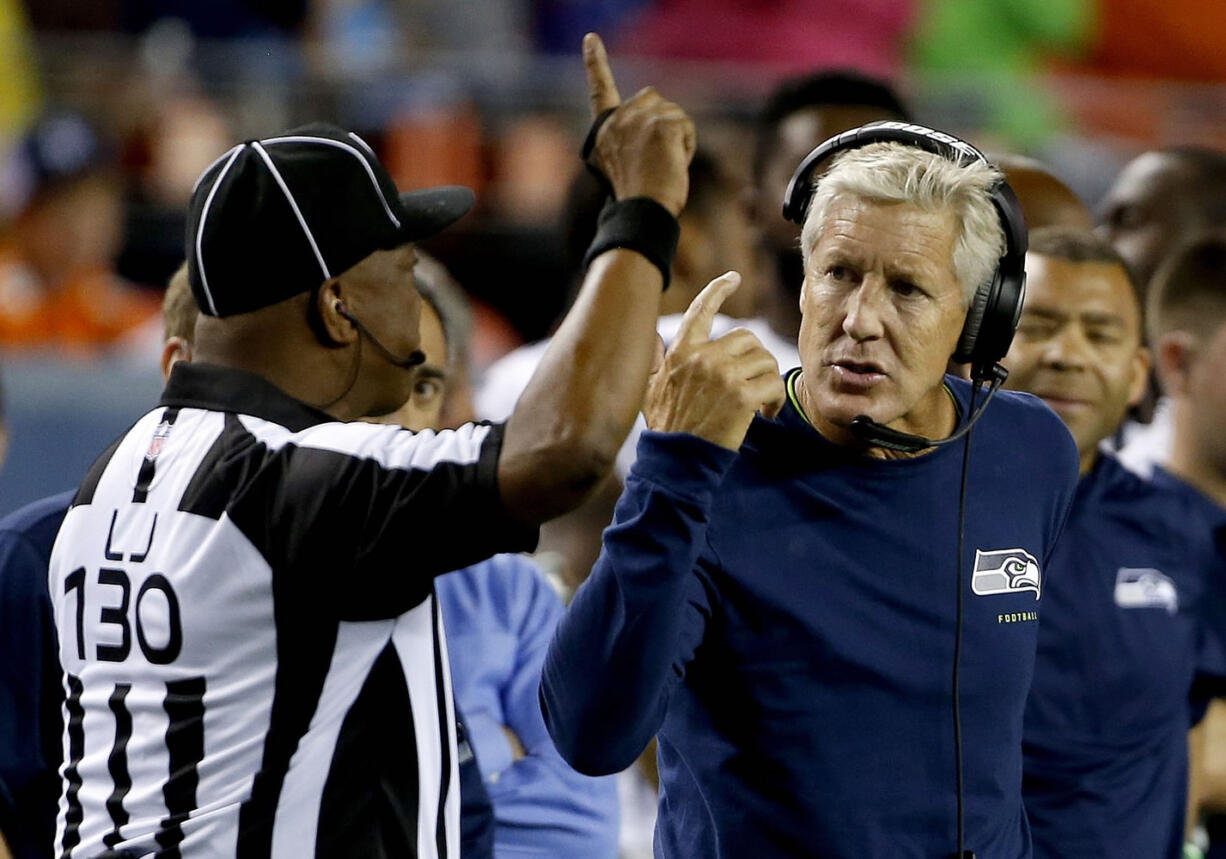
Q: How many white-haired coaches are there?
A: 1